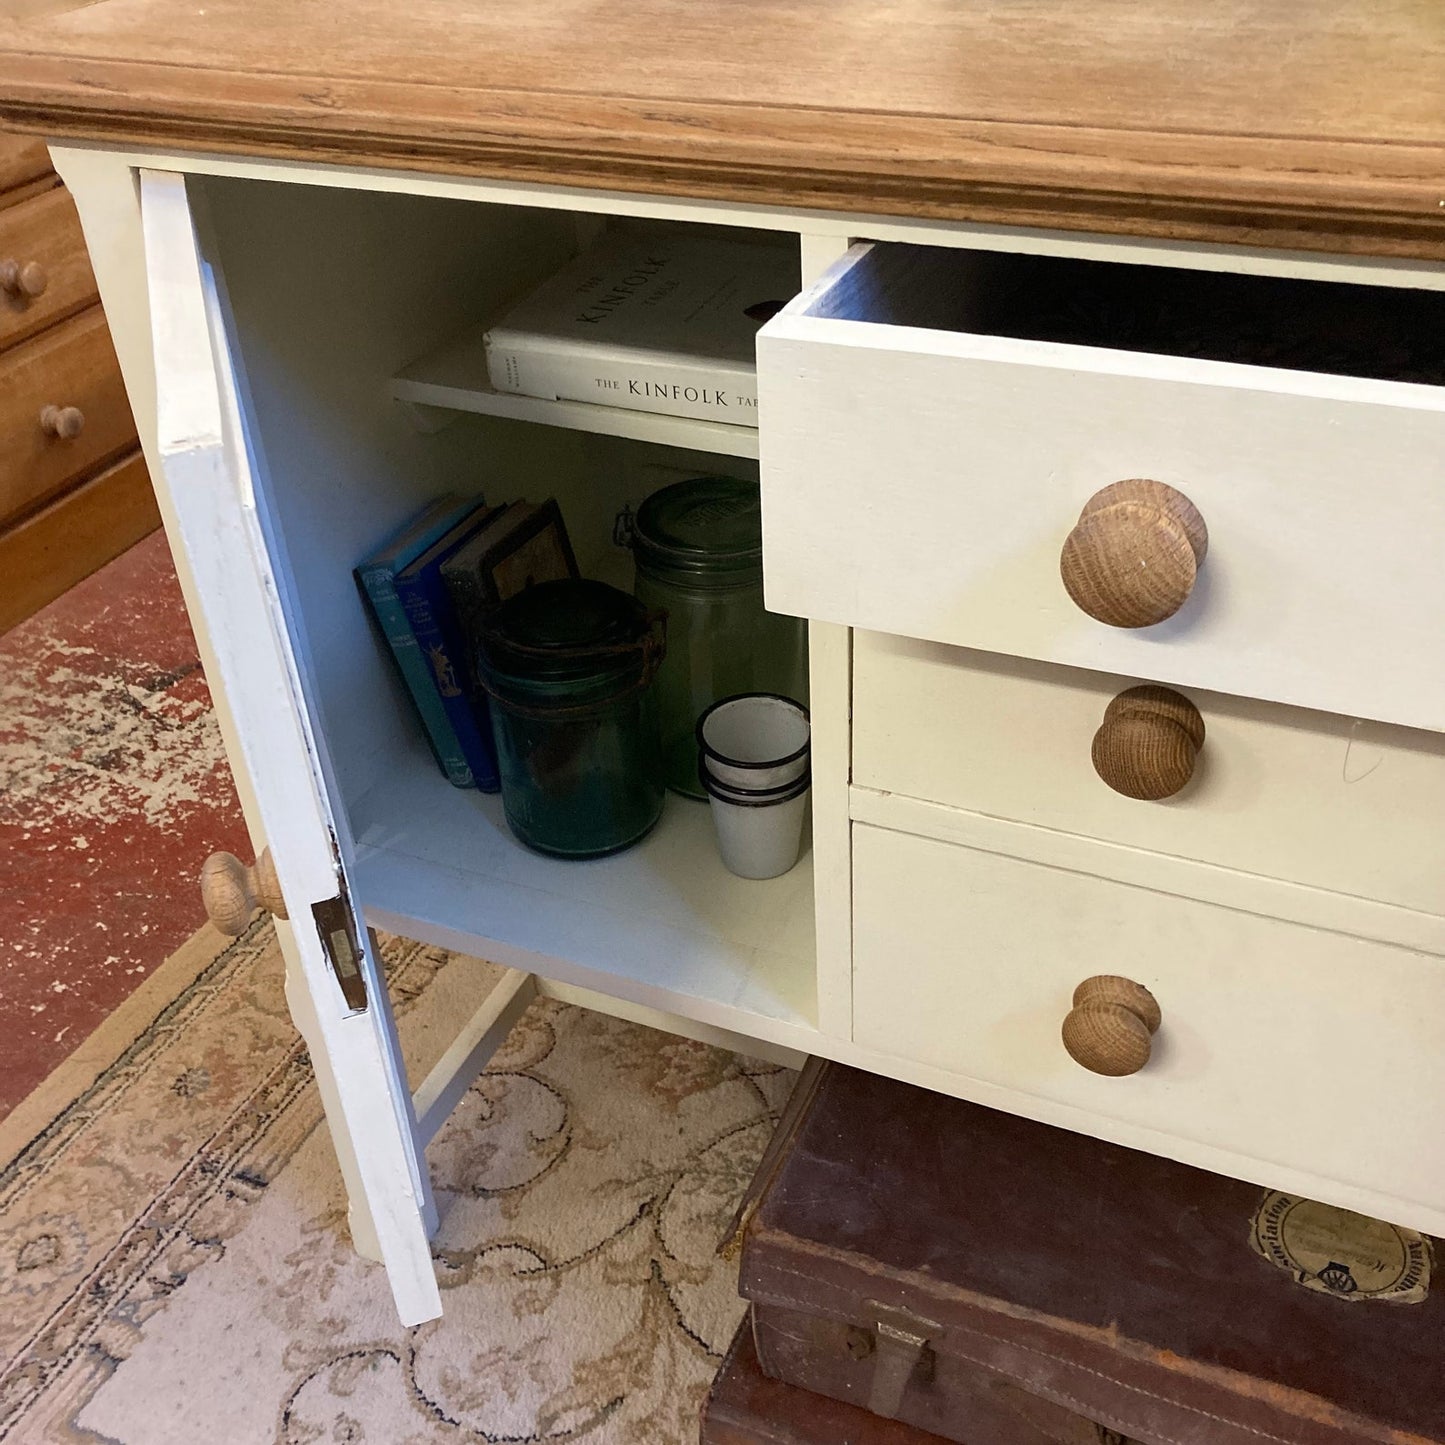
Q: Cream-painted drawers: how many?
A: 3